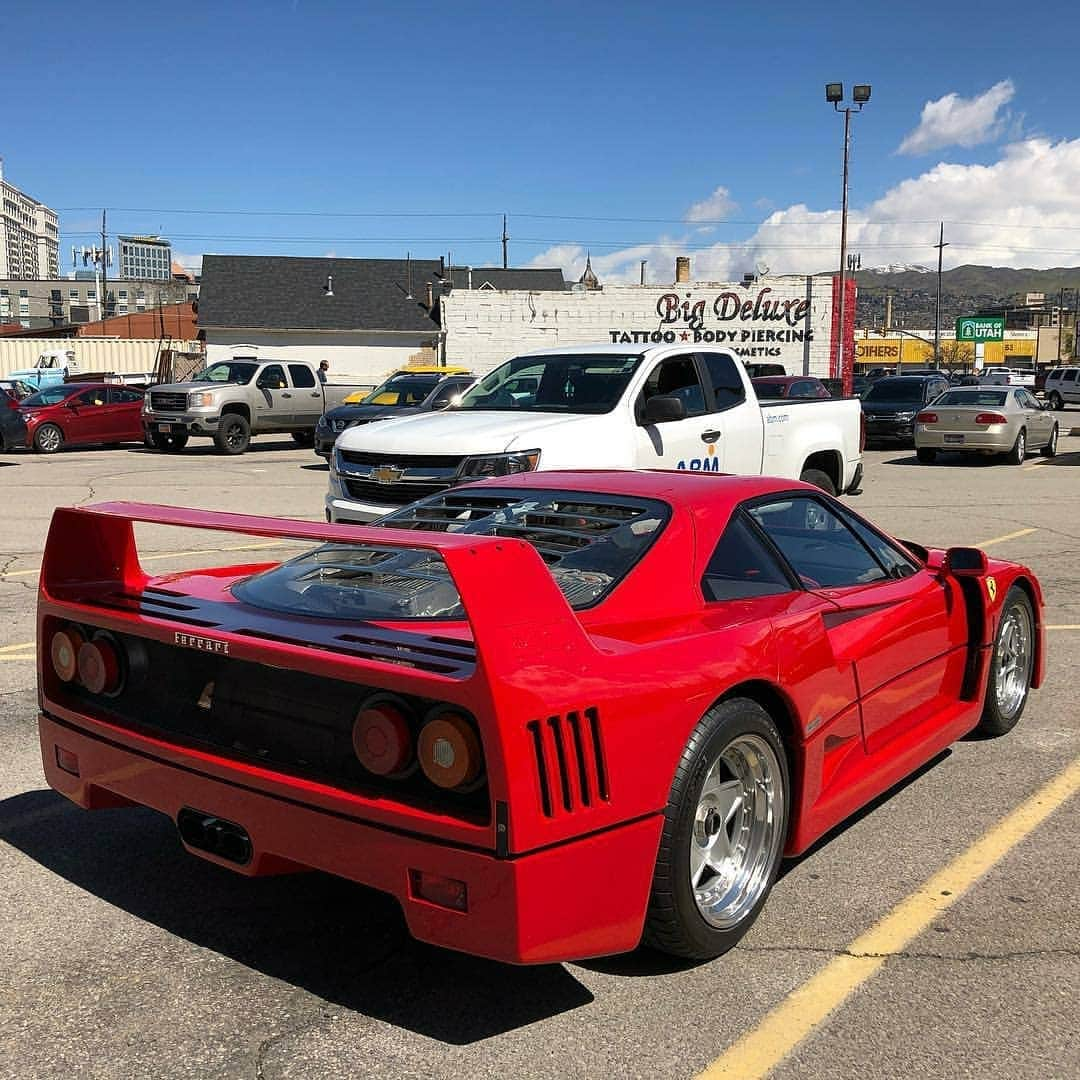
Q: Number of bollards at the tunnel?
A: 0